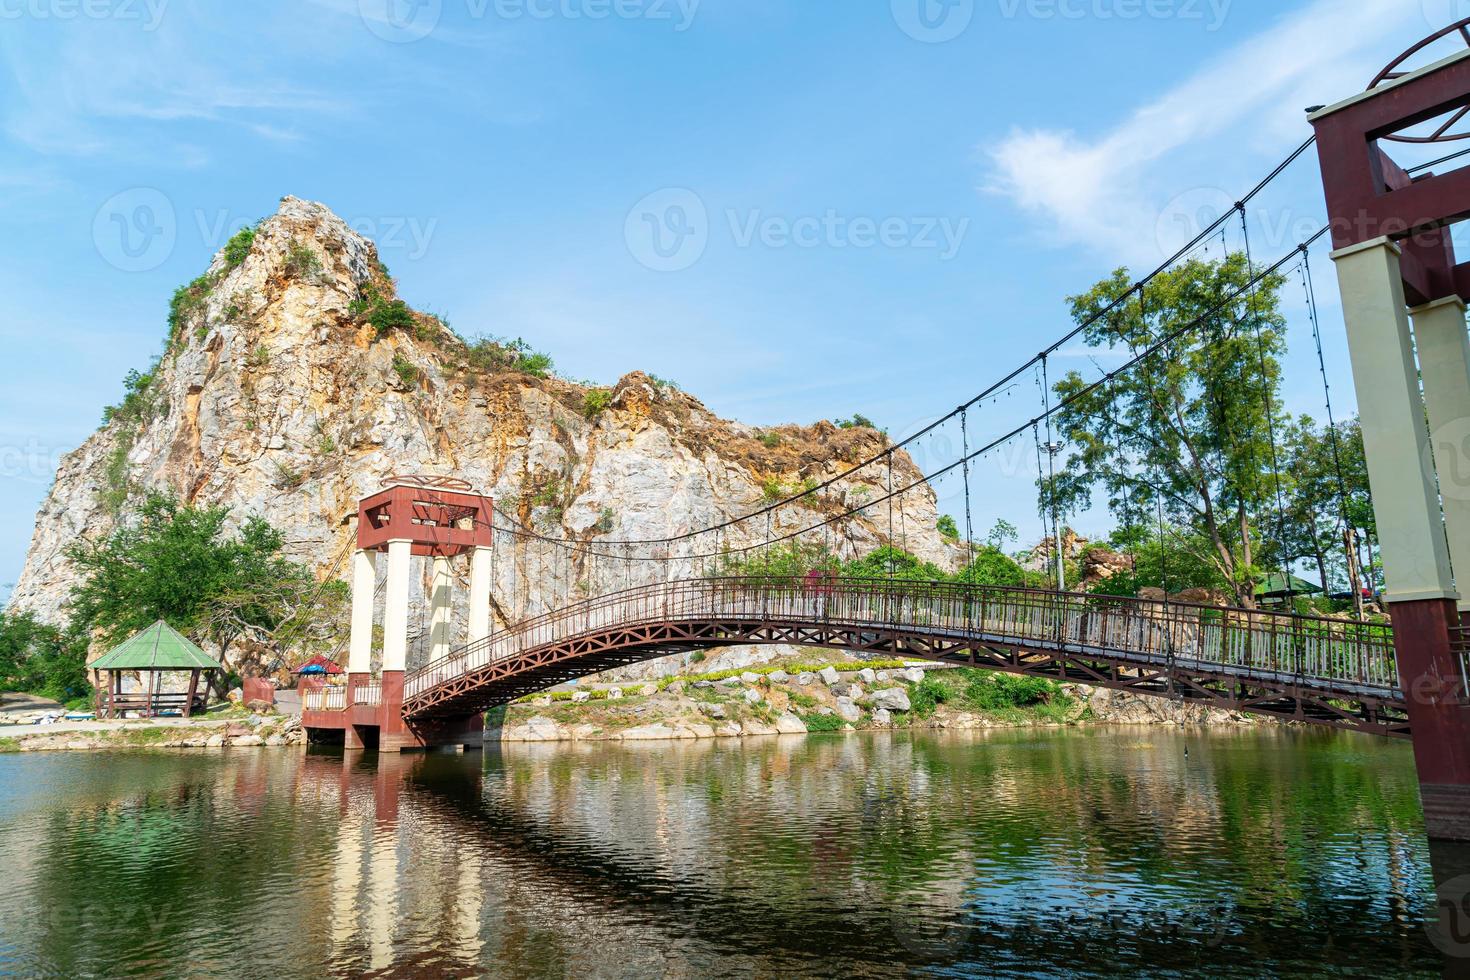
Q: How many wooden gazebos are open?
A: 1